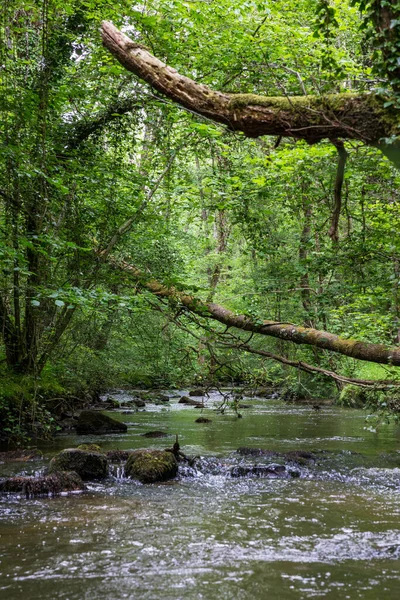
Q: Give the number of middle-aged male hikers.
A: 0